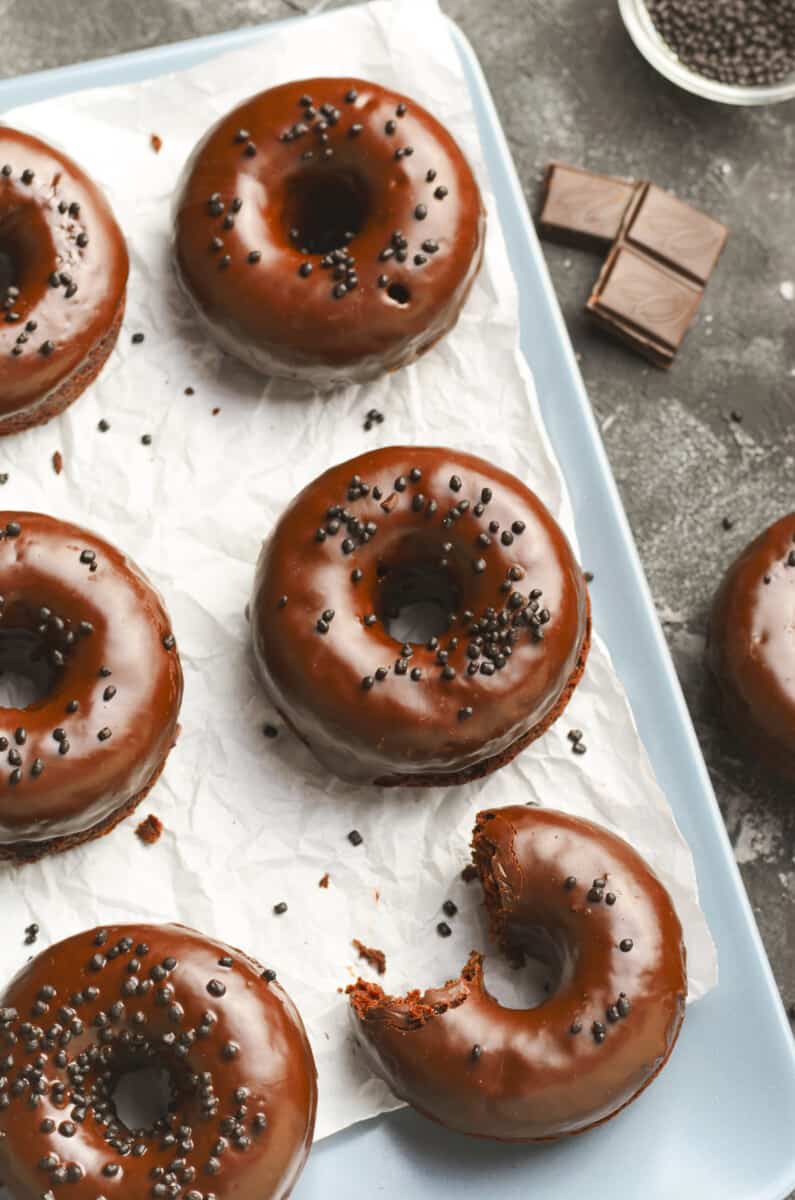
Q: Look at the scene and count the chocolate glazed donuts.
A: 7